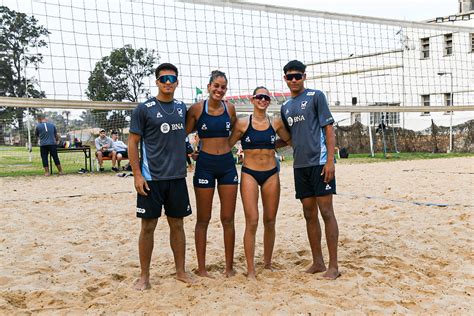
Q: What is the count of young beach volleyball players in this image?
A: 4